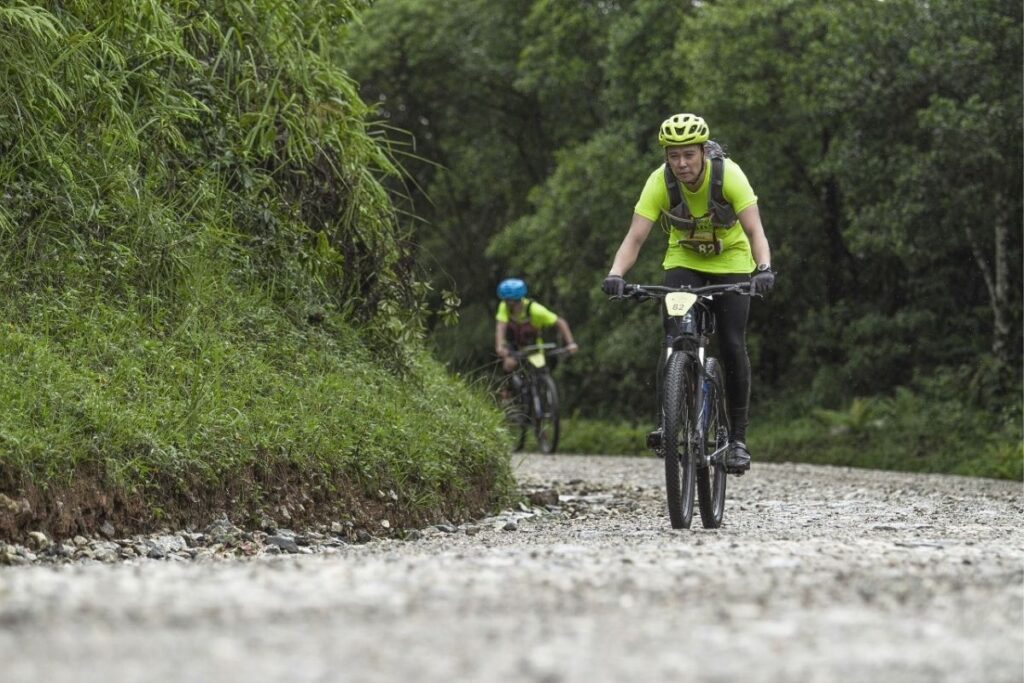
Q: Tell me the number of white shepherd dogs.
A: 0